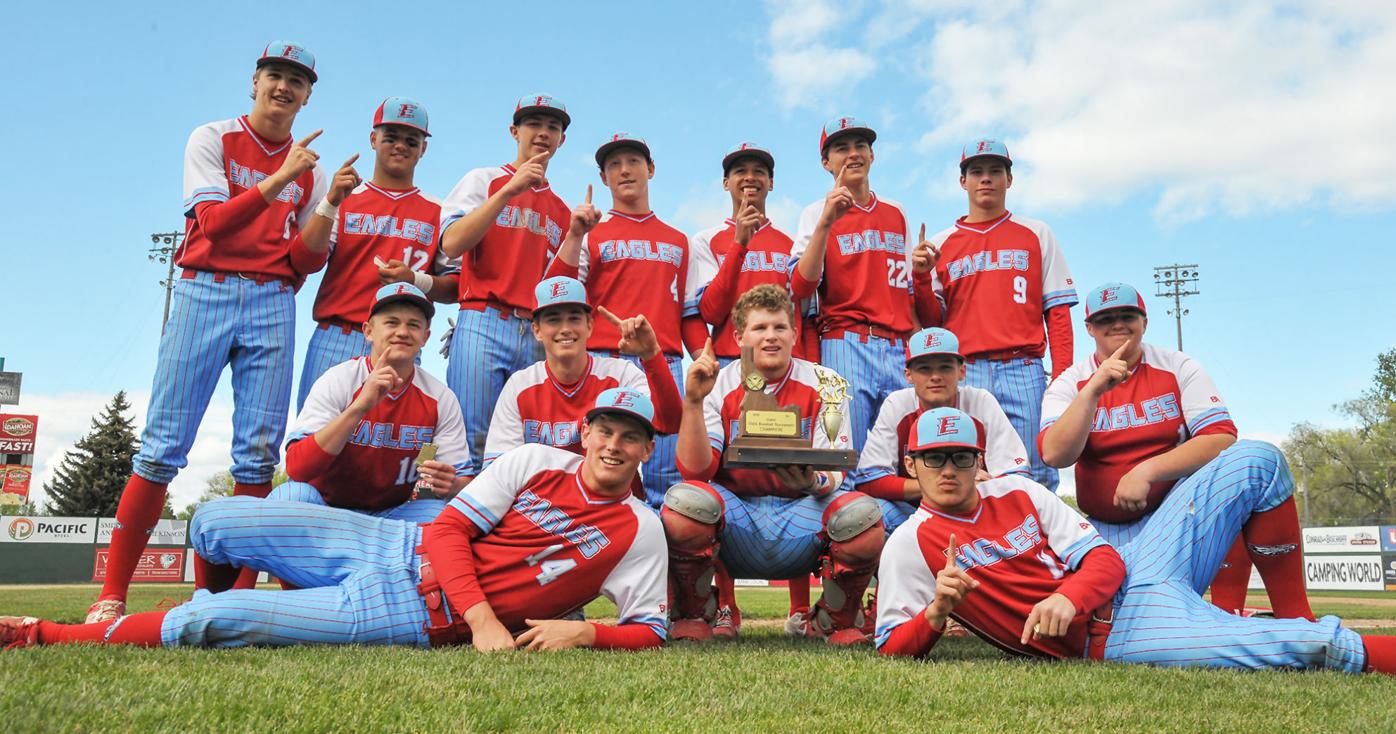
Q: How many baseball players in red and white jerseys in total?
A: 14